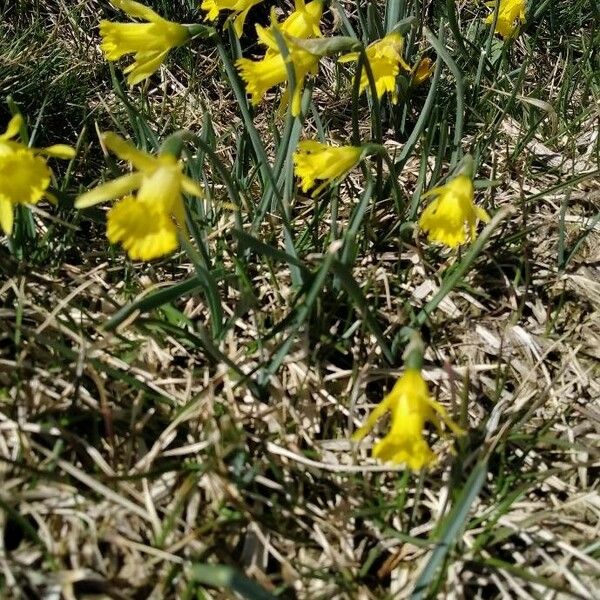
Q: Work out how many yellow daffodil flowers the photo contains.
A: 11